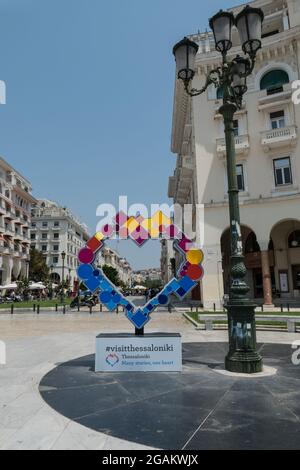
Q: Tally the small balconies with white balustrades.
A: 2